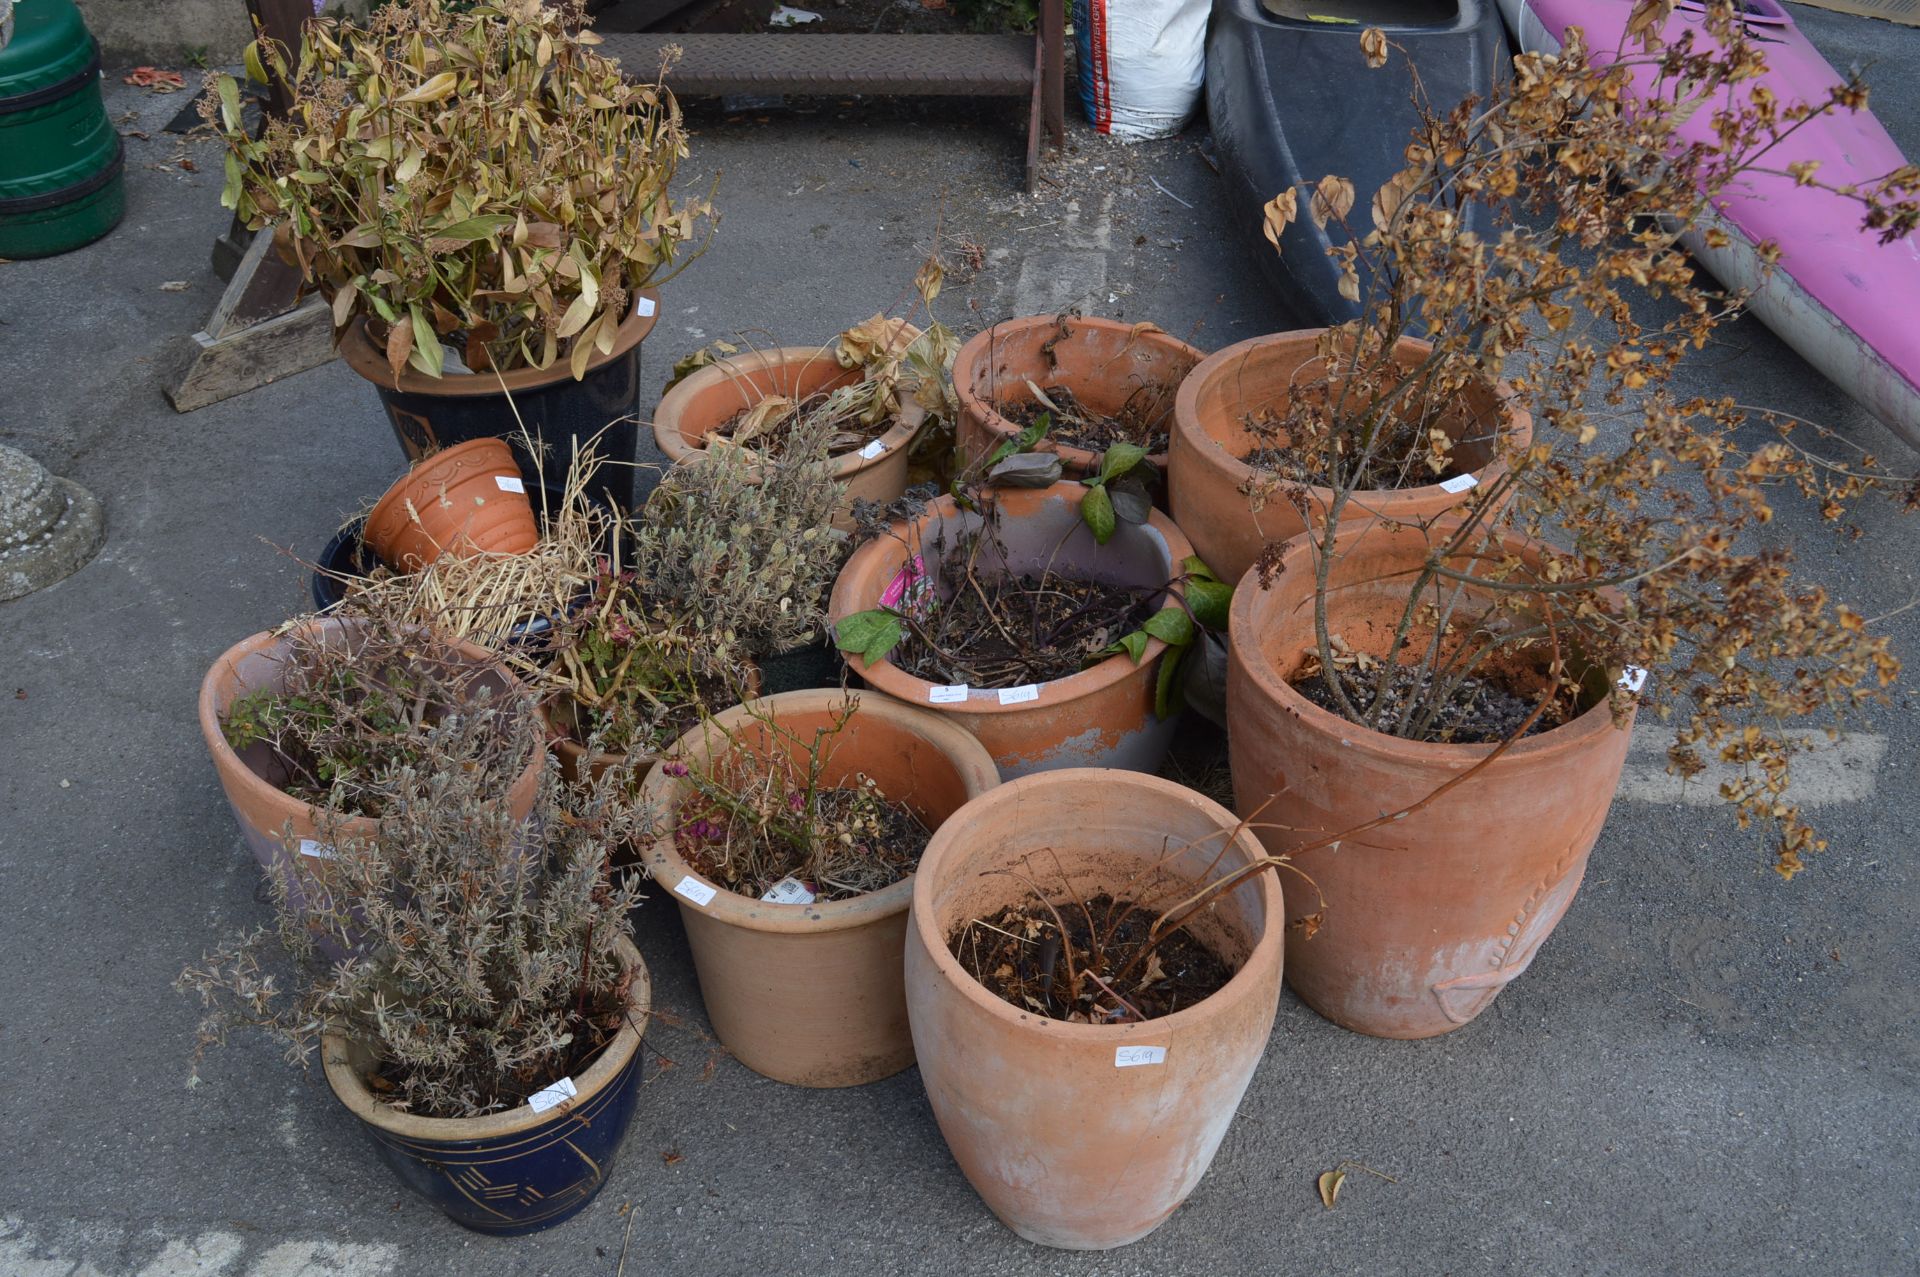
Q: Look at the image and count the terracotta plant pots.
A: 10